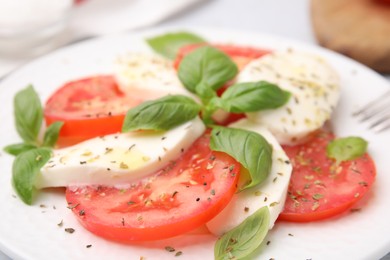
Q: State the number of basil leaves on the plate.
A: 11